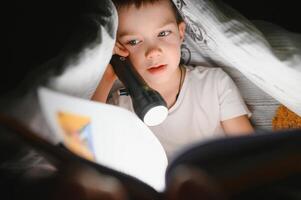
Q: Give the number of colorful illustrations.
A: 1